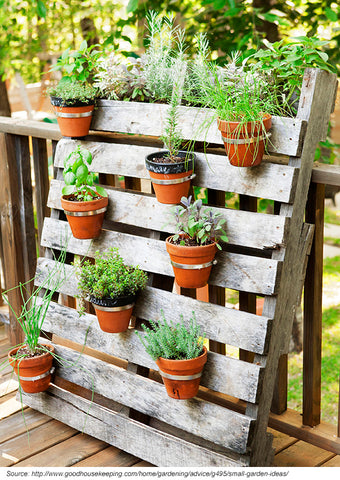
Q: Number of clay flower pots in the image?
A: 8